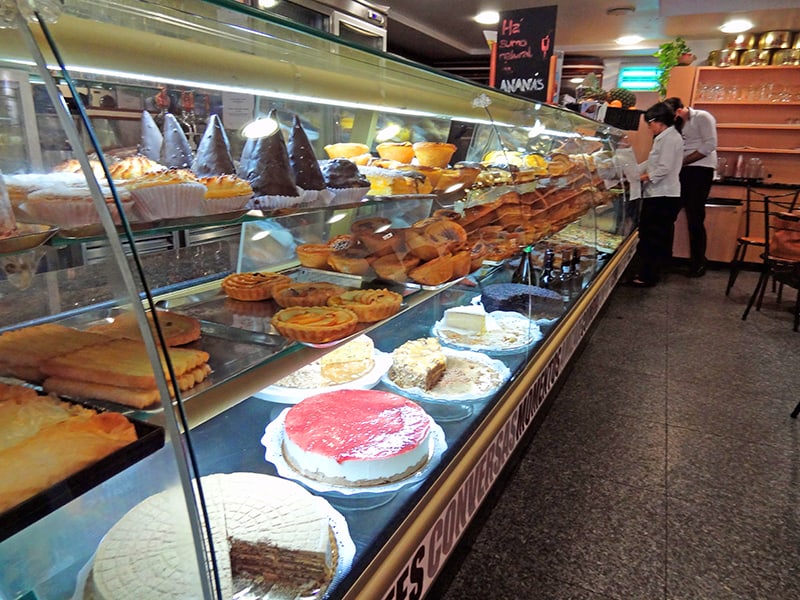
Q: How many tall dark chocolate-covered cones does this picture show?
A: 5